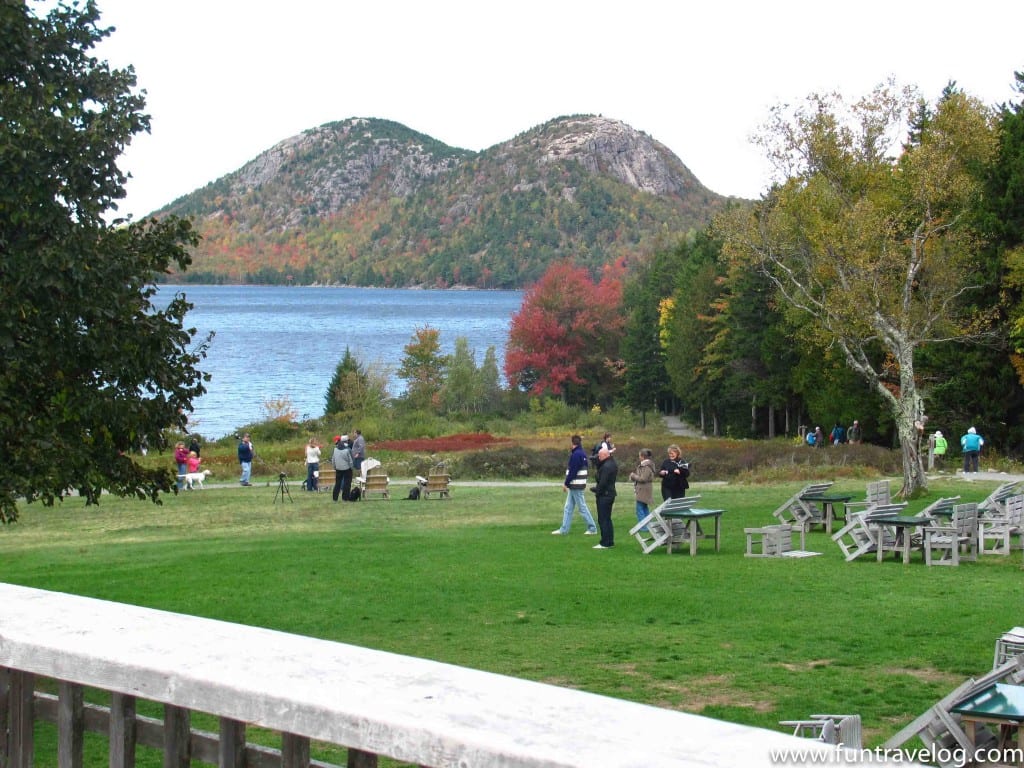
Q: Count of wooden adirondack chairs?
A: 3